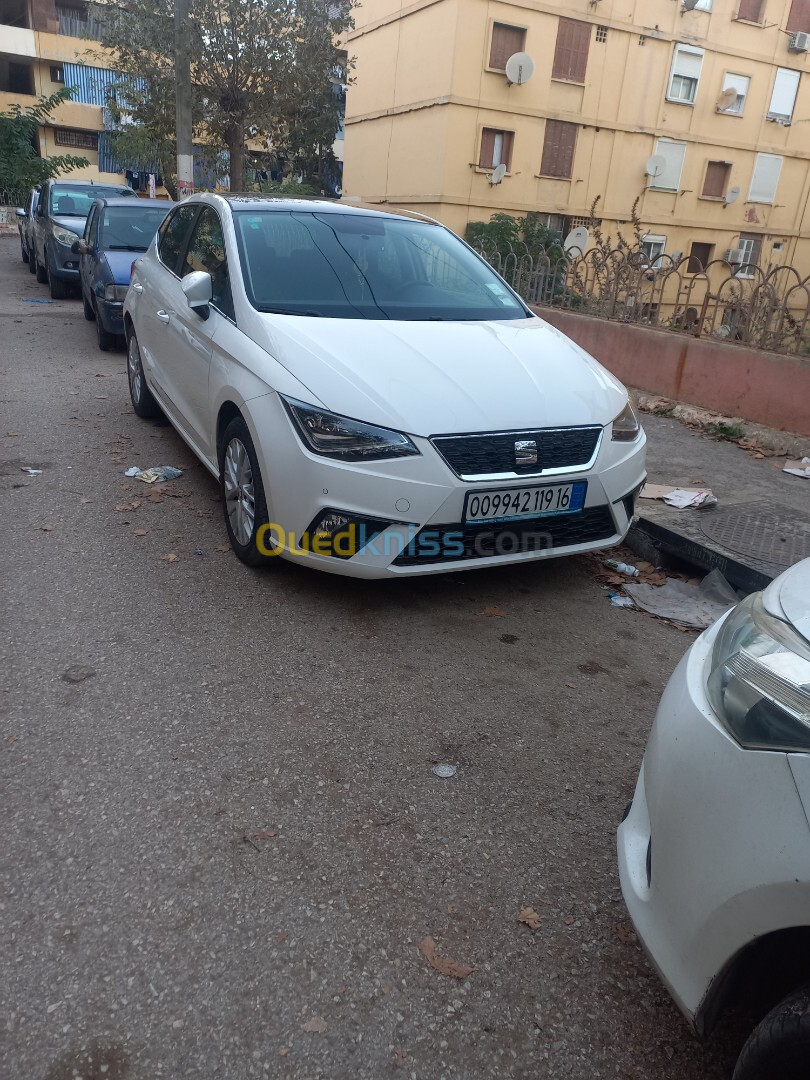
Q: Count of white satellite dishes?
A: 5